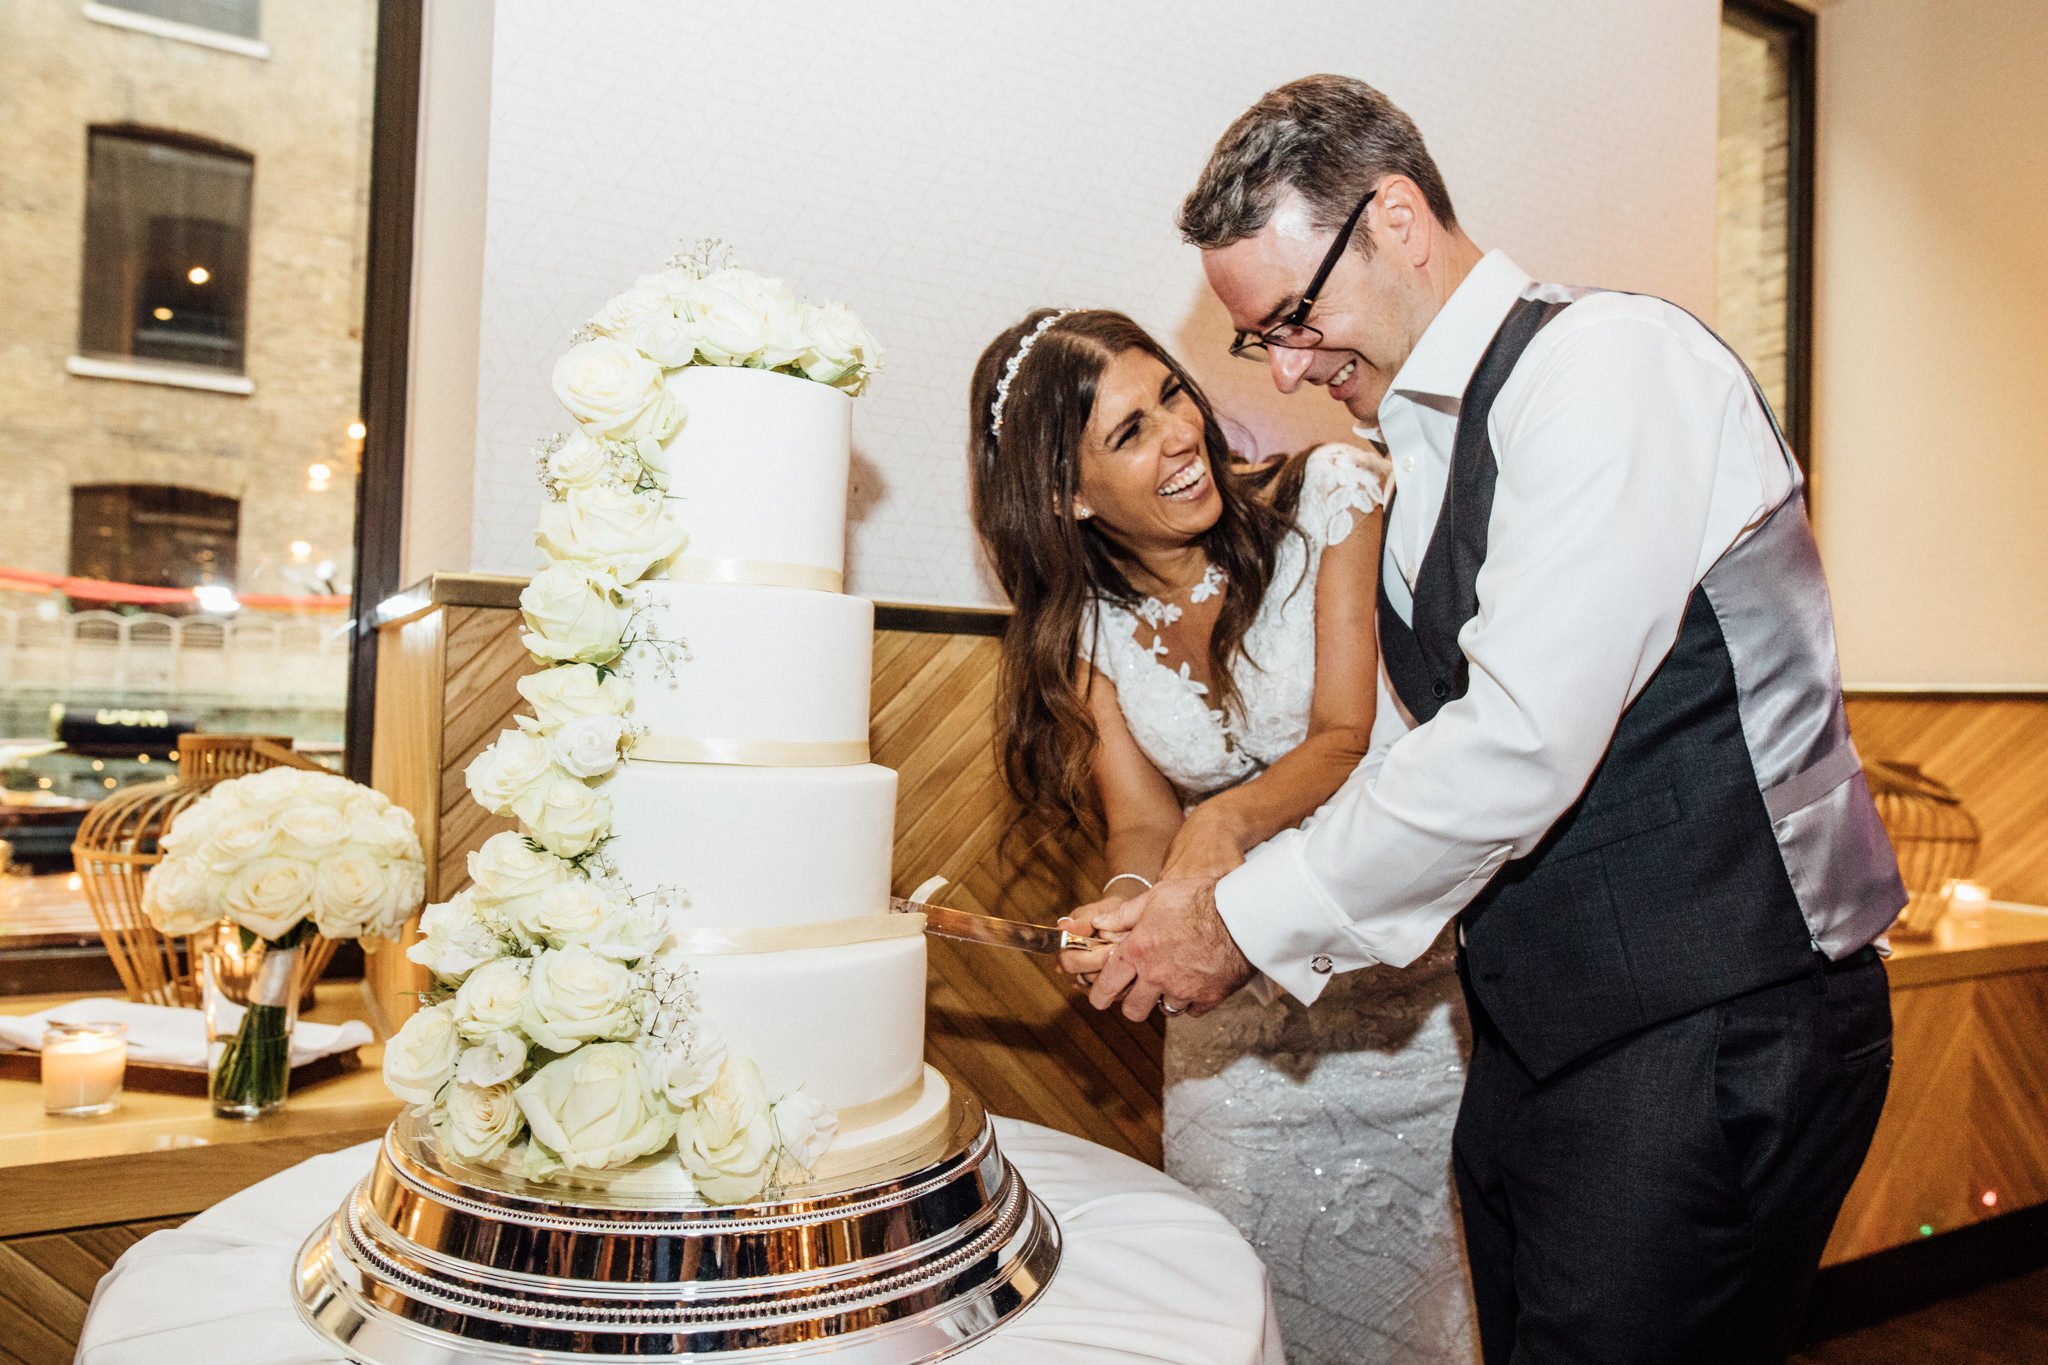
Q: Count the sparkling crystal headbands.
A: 1